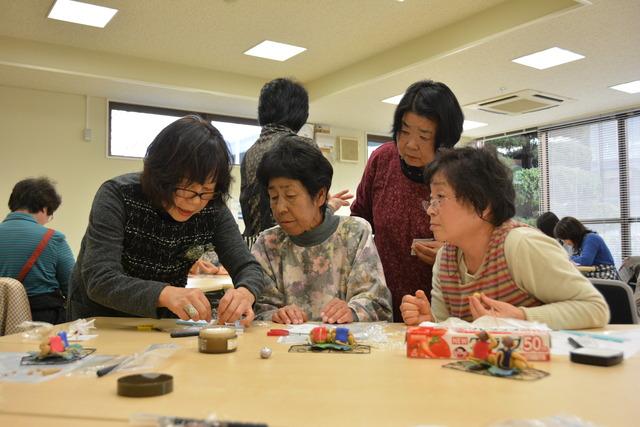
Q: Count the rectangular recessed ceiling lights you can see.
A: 6